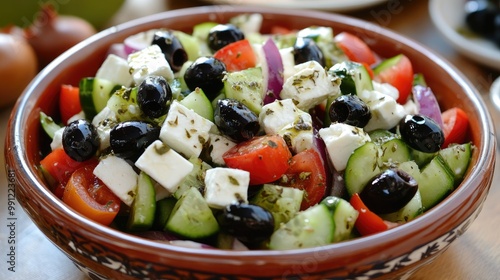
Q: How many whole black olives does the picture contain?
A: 12